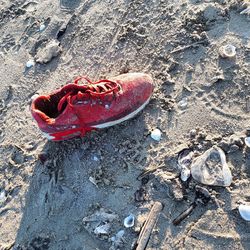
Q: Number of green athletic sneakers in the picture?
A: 0